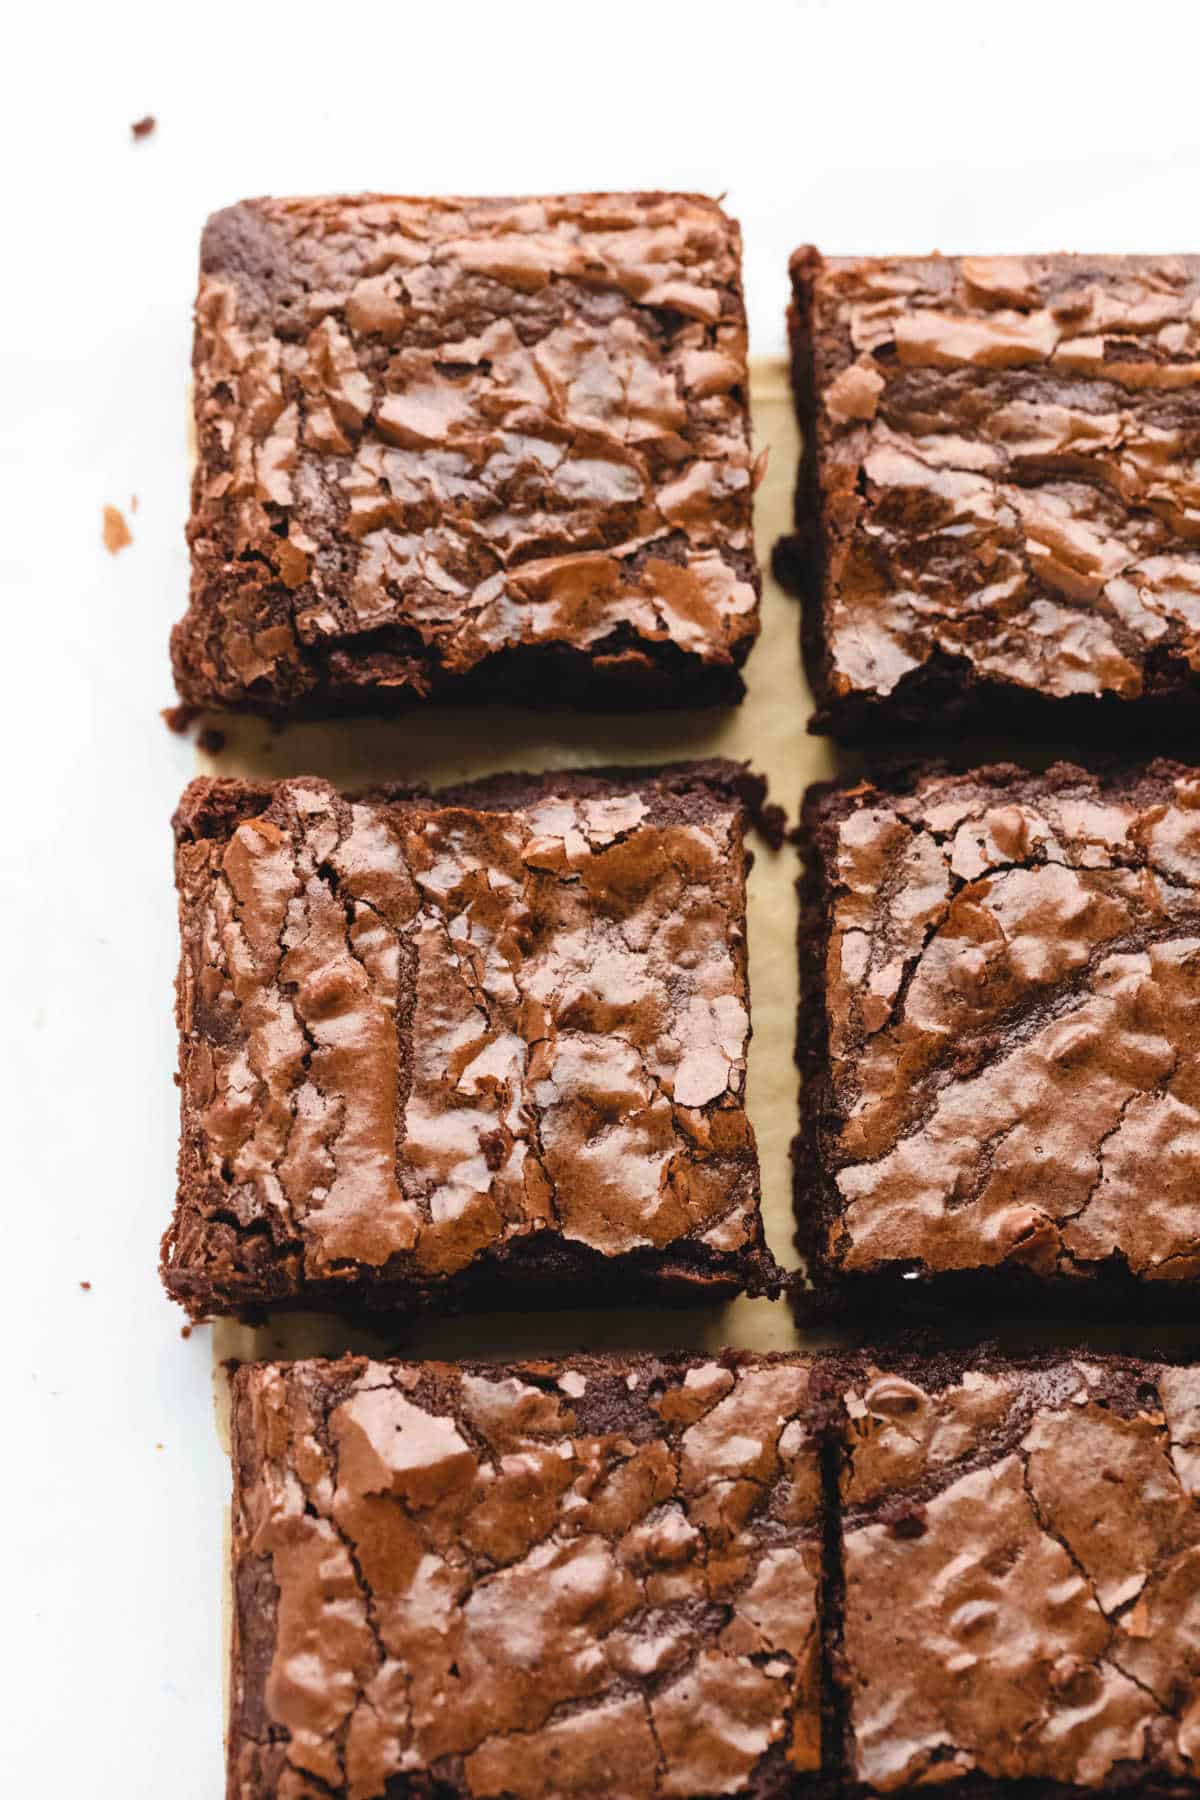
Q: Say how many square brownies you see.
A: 6